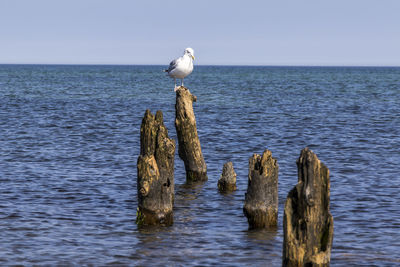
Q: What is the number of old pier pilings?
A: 5